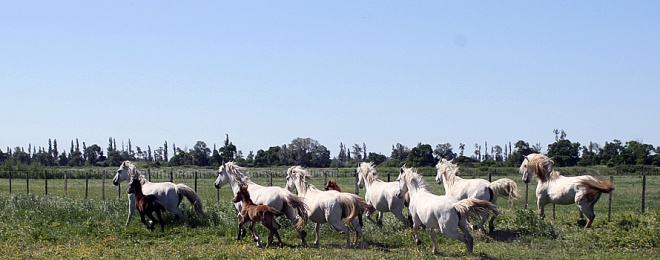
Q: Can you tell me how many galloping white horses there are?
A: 7